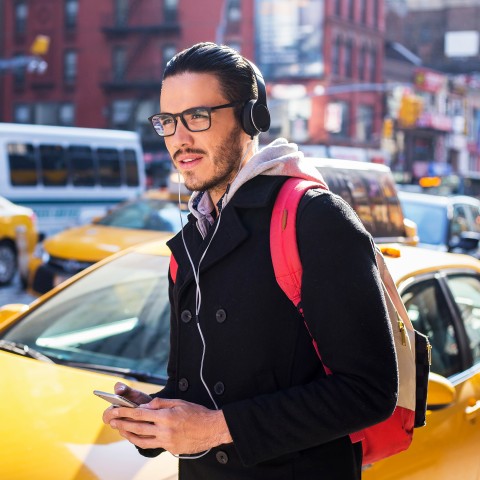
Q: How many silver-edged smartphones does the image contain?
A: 1